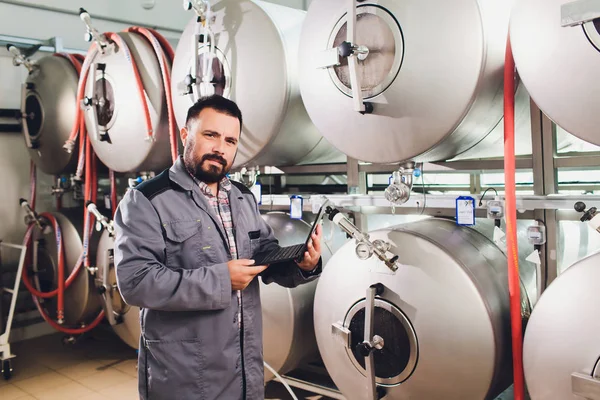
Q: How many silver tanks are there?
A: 10